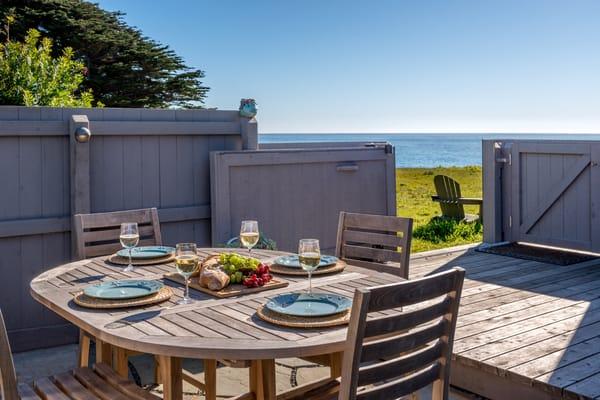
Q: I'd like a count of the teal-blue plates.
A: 4